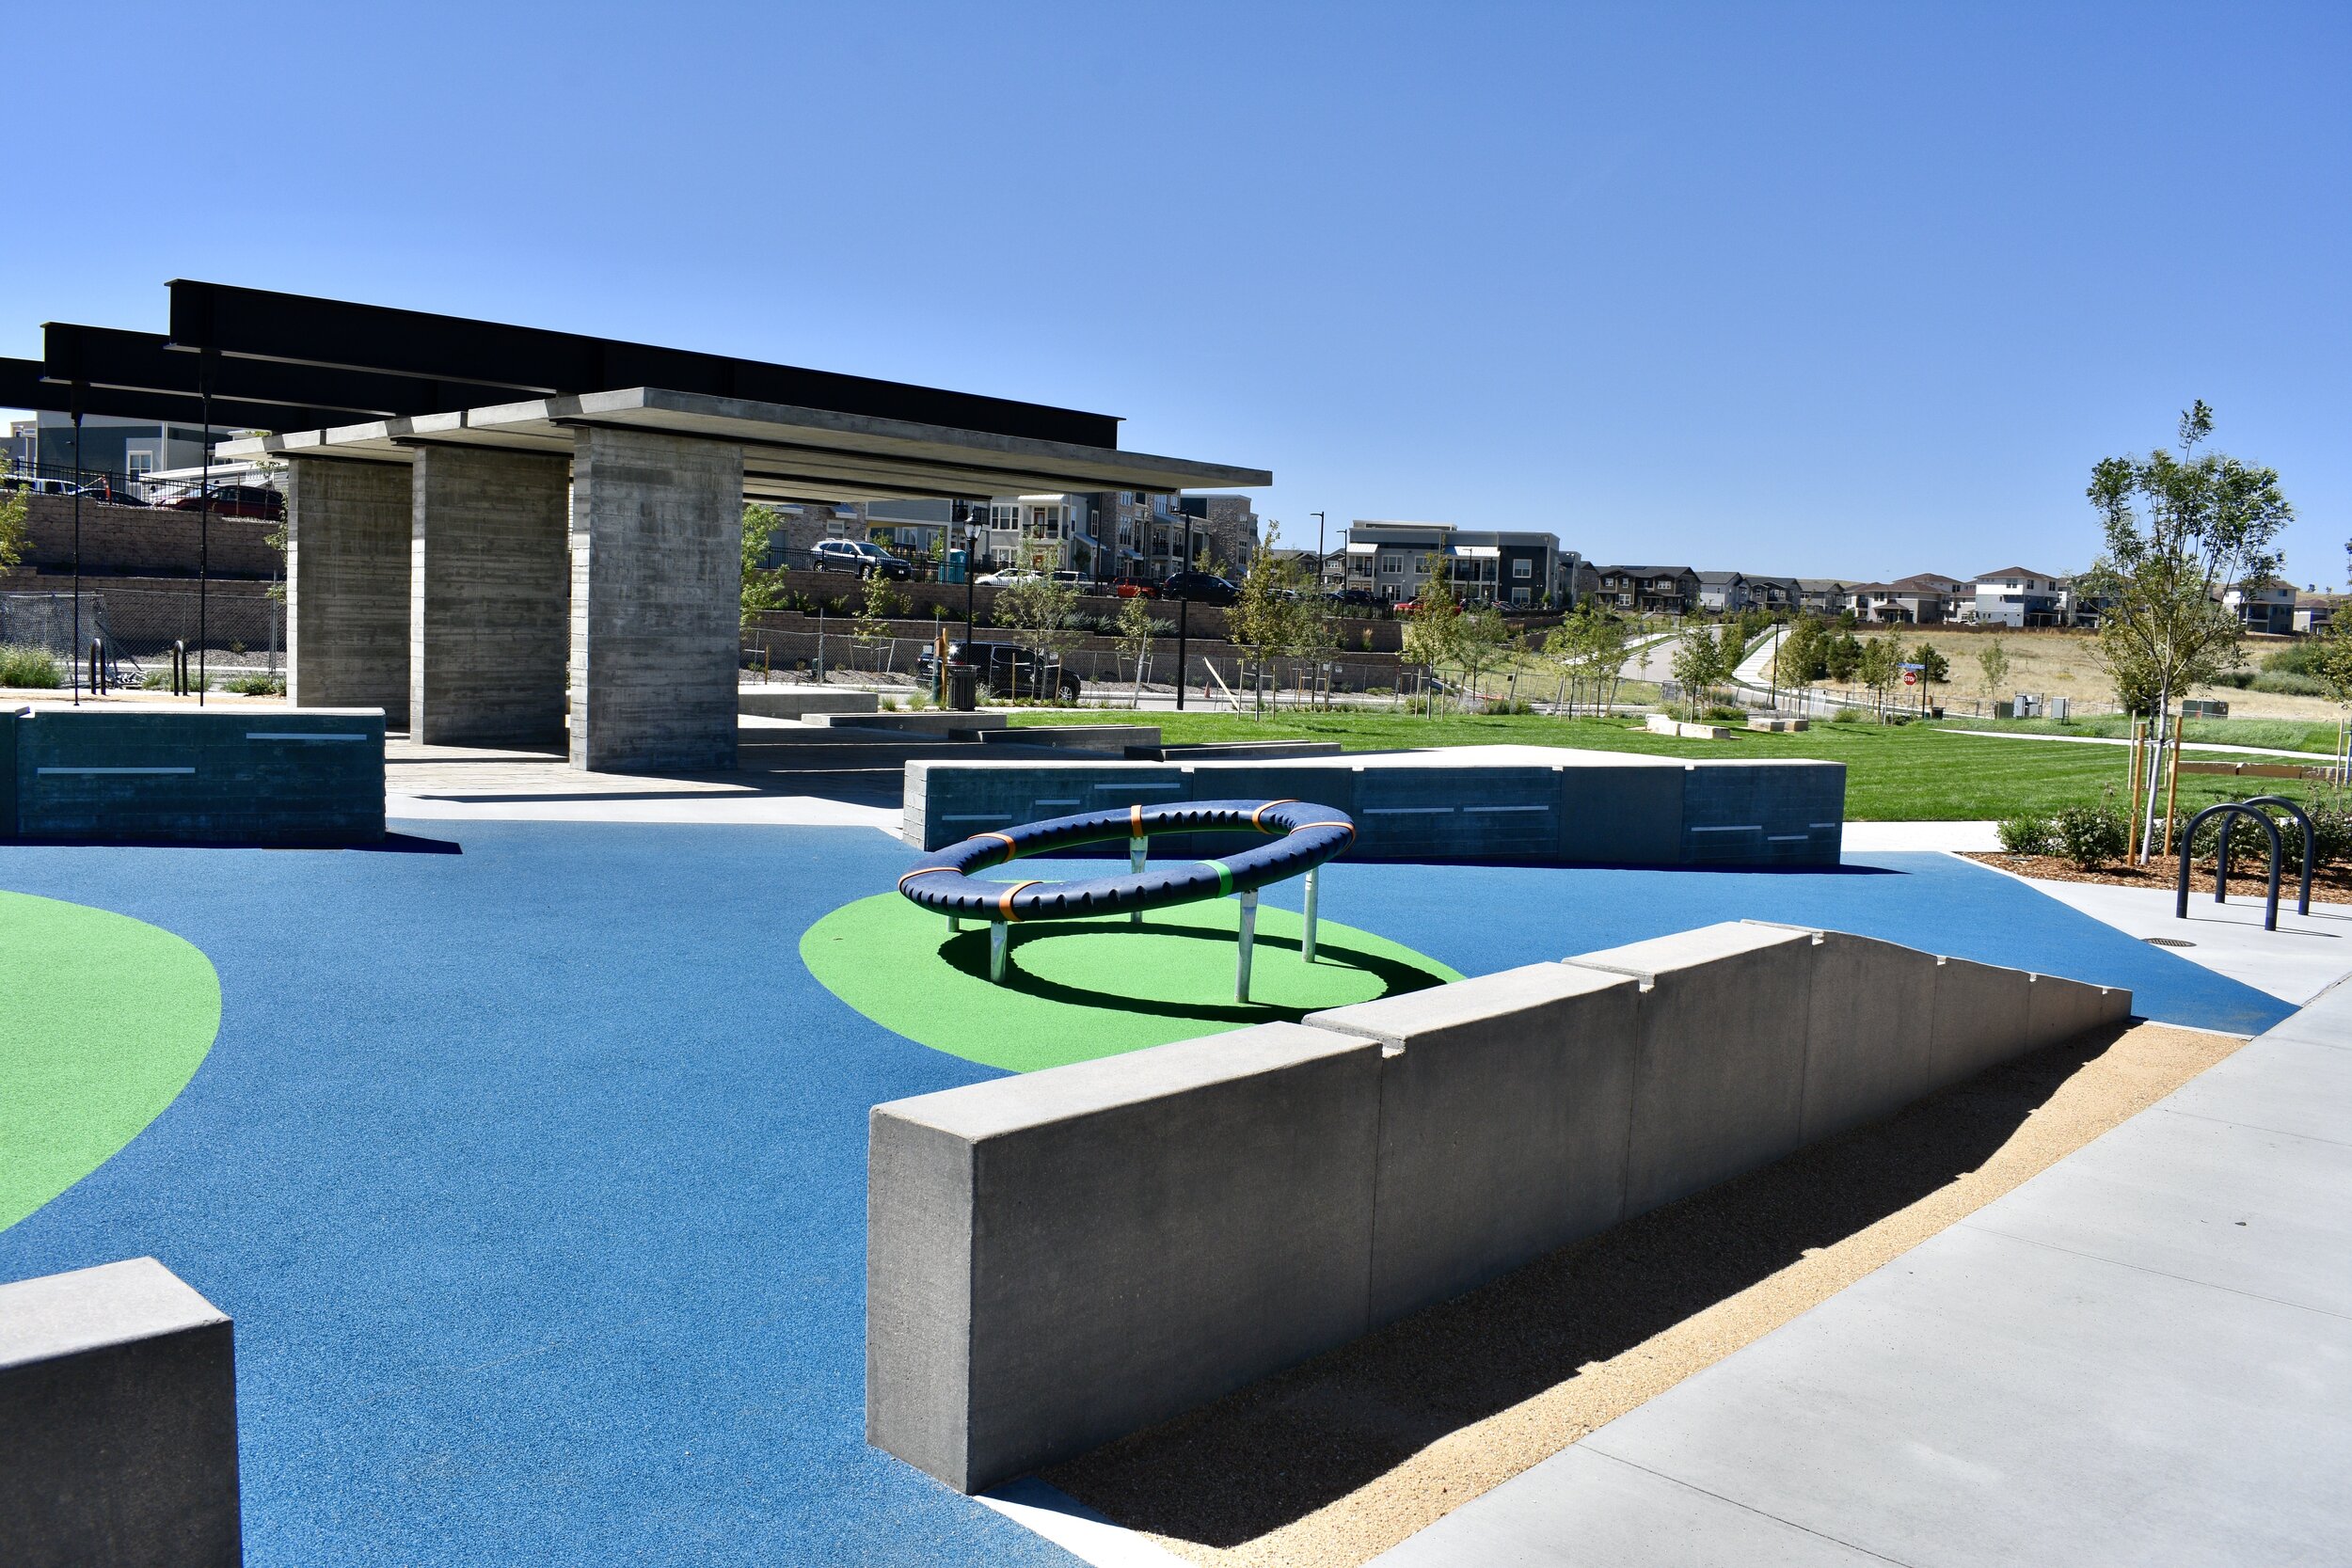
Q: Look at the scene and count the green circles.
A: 2